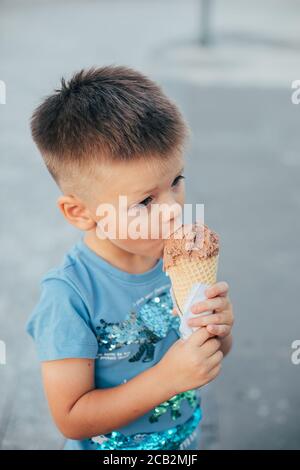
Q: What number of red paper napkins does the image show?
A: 0